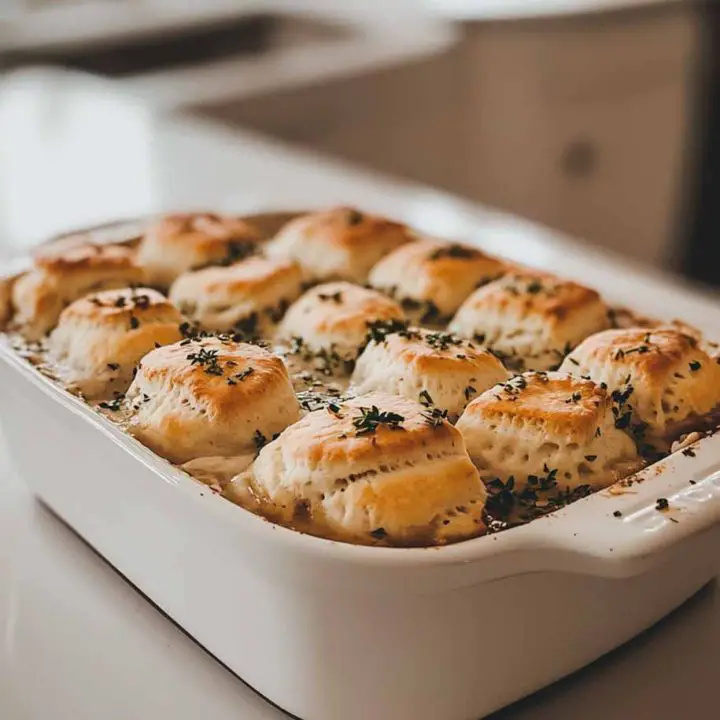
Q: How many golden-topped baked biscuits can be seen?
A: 13